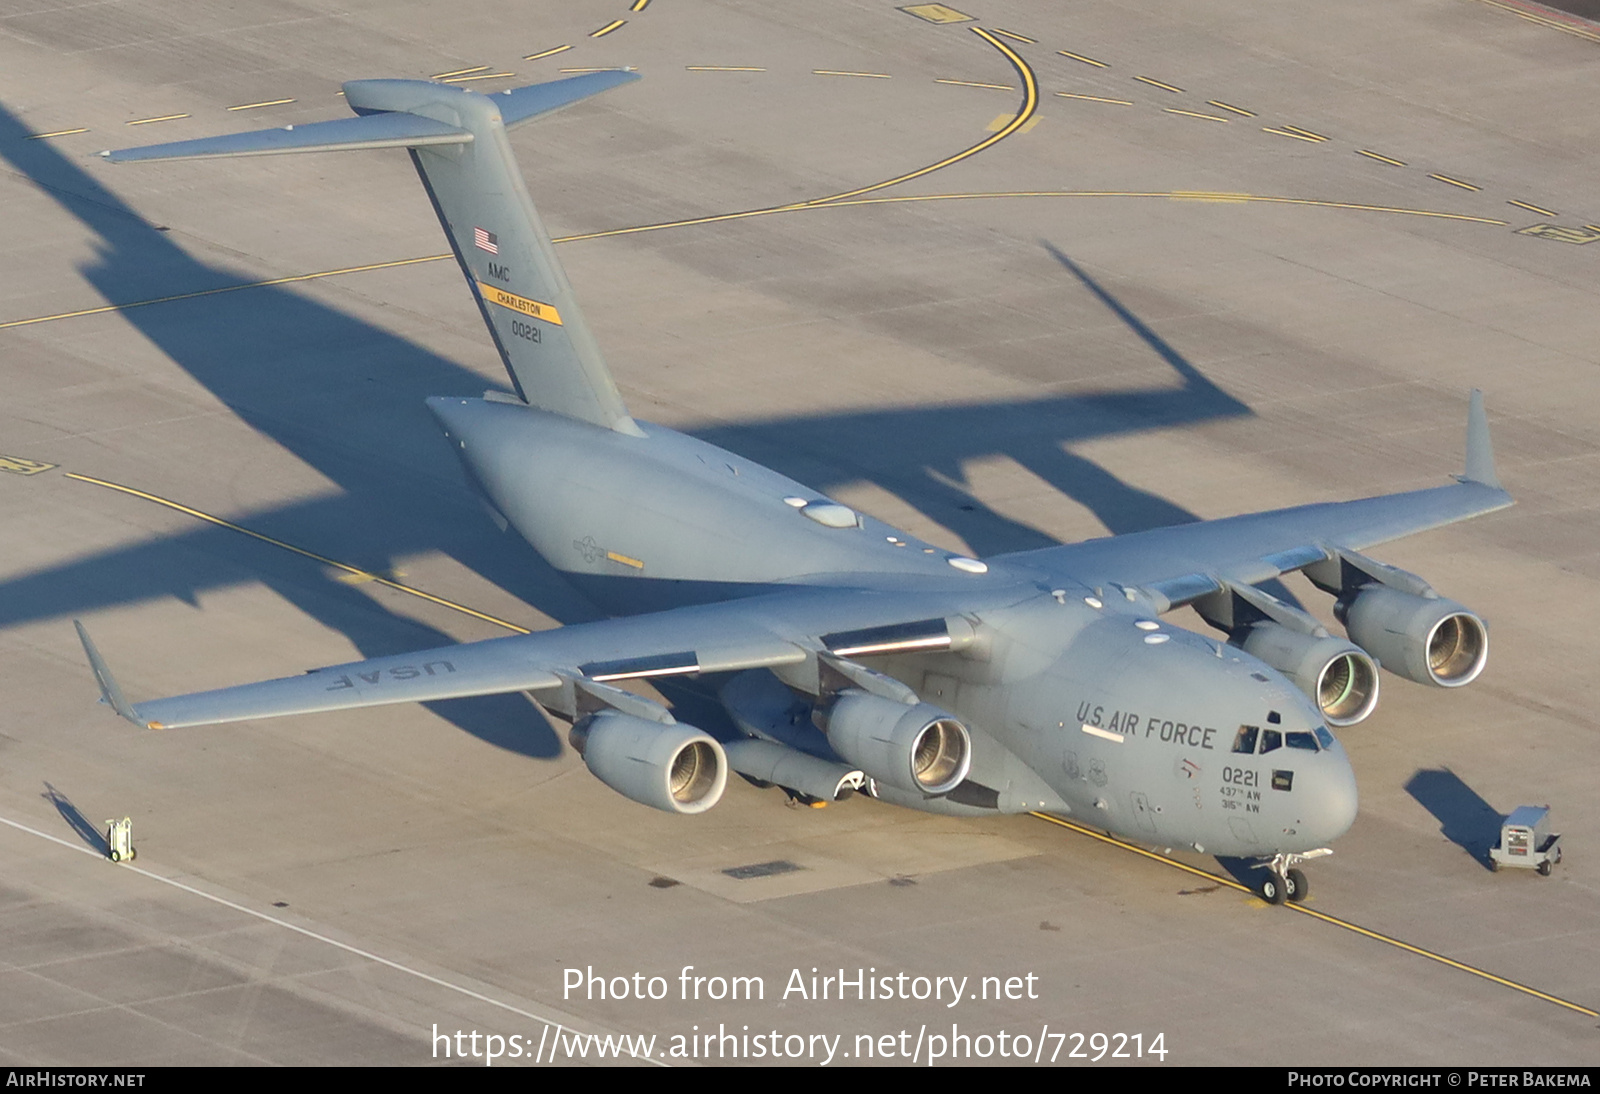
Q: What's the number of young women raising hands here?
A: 0